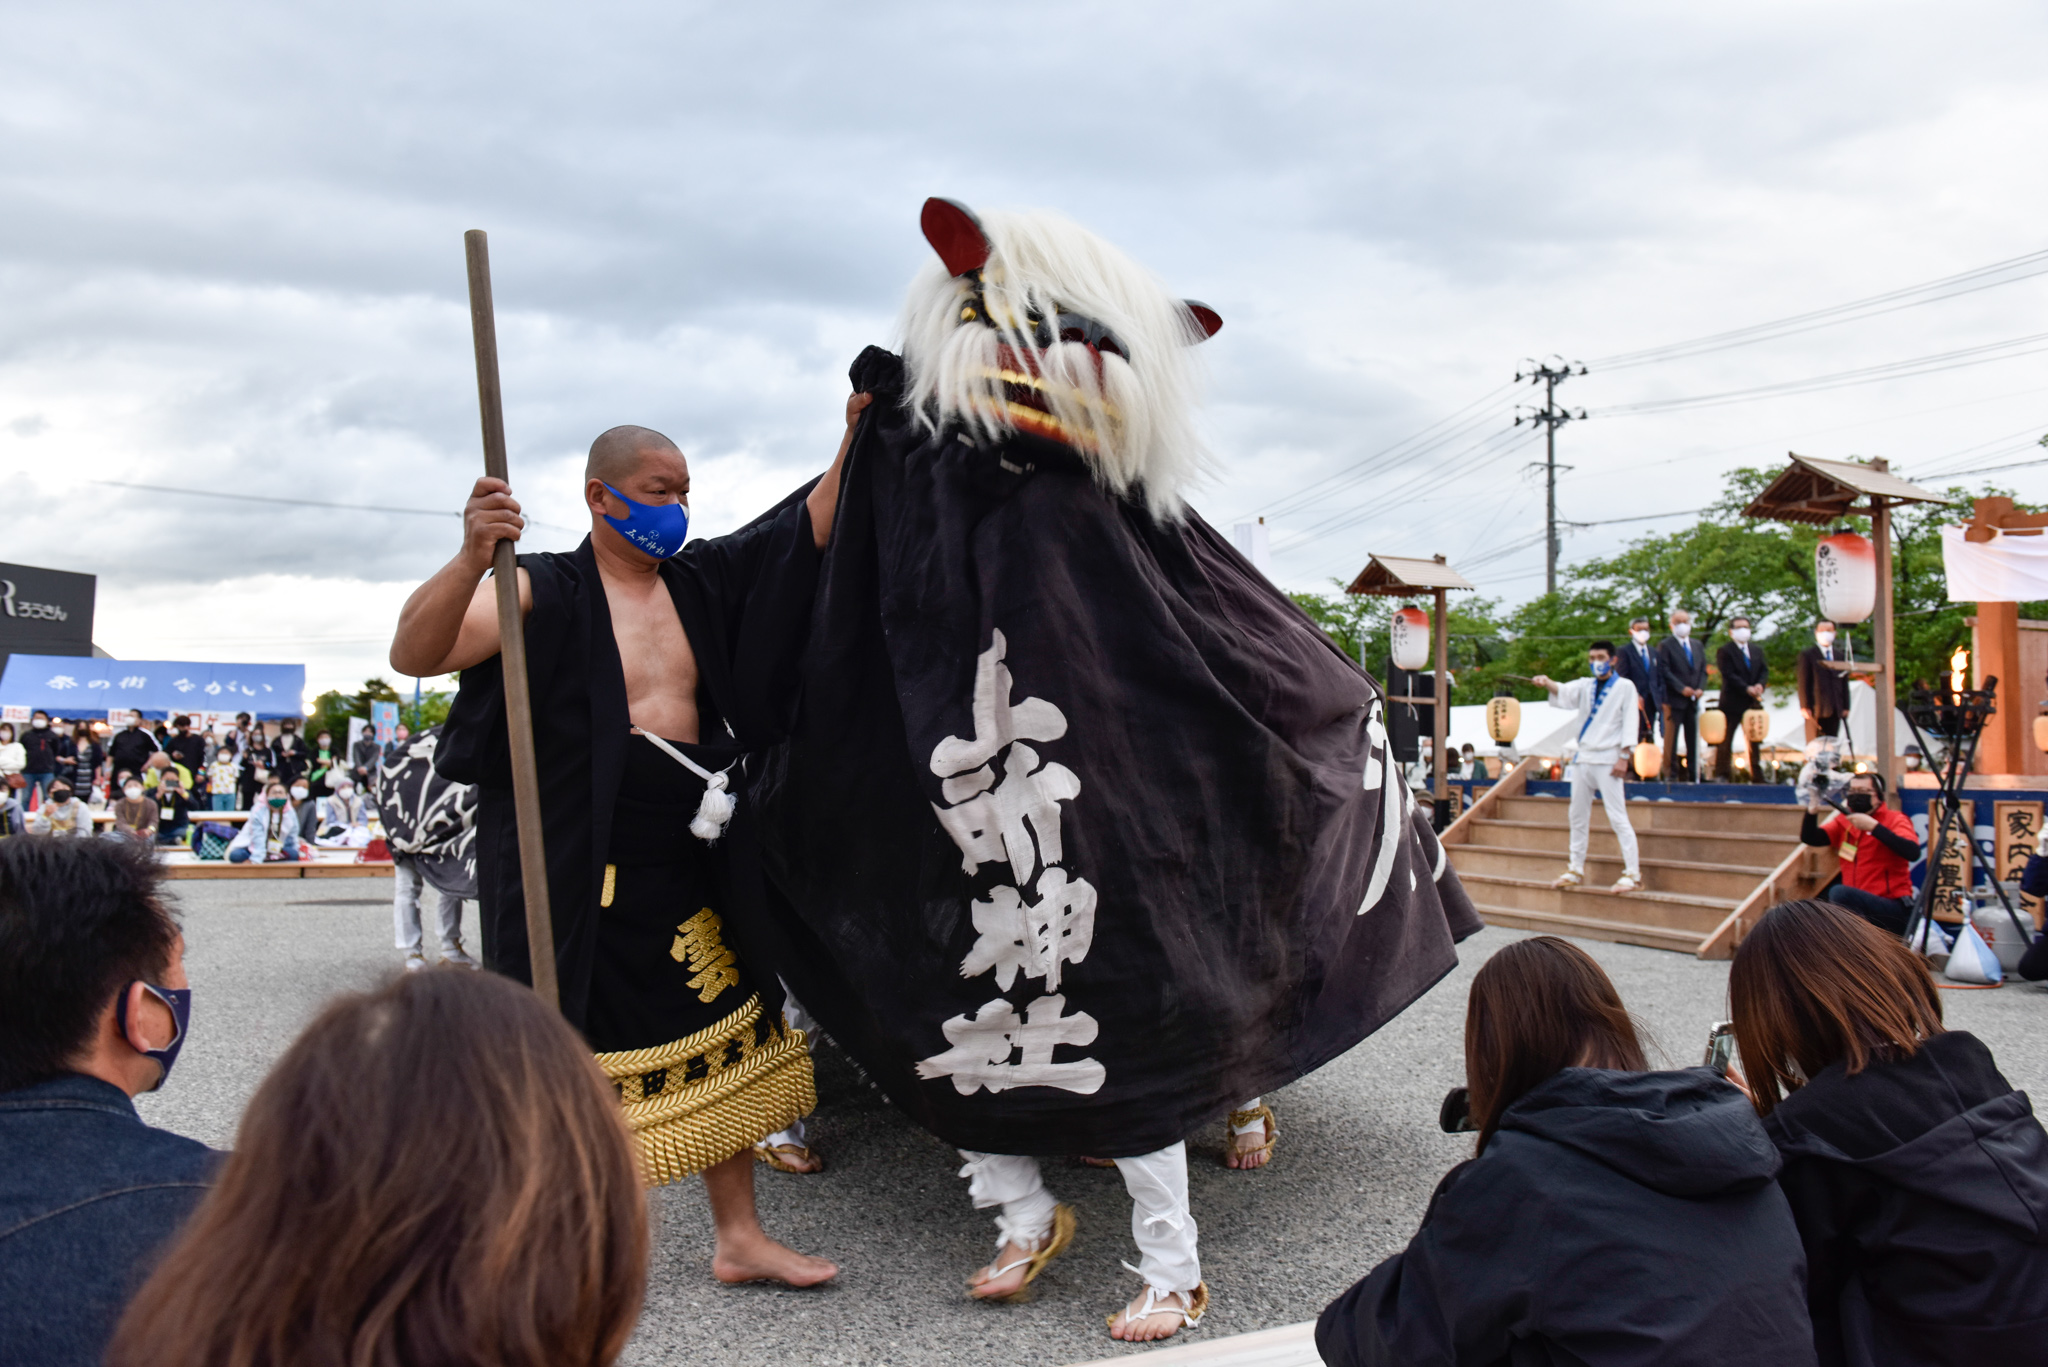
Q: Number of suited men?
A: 4